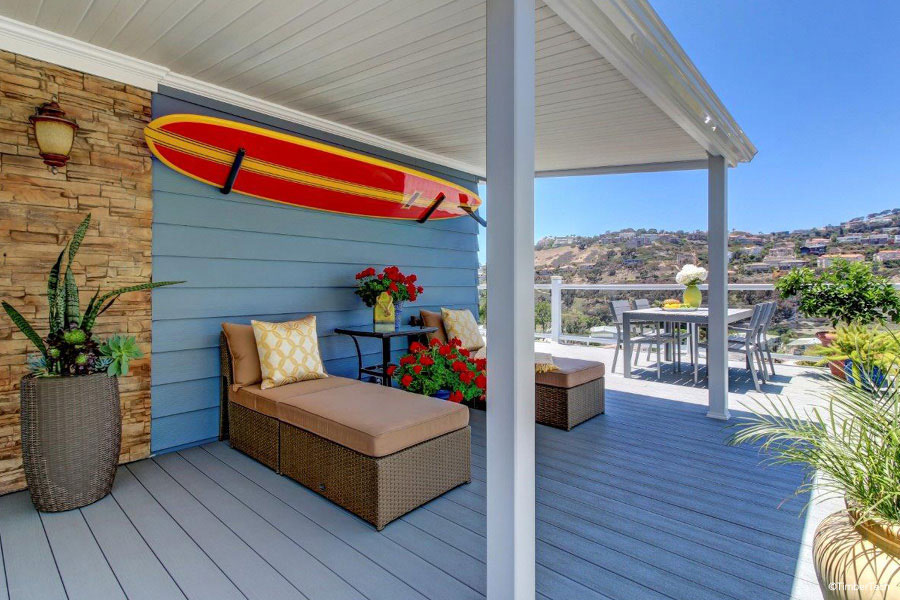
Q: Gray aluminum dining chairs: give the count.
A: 4